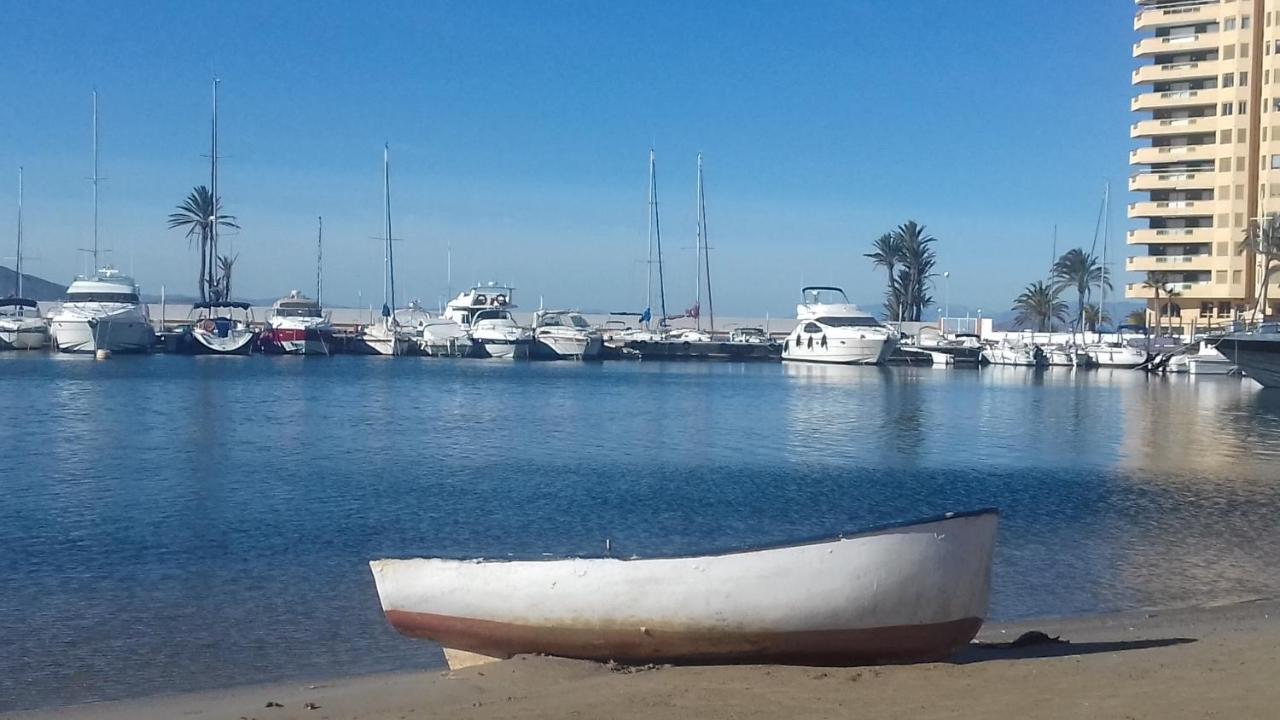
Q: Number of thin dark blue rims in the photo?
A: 1